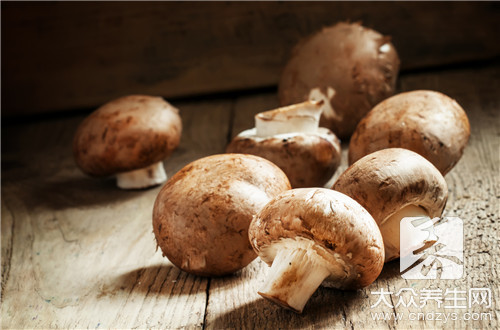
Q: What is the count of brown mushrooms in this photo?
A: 7